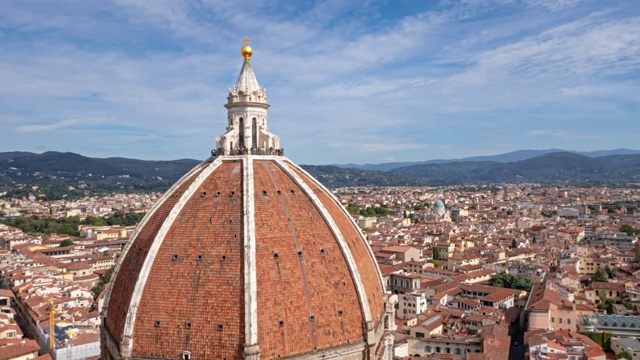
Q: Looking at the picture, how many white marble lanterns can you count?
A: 1